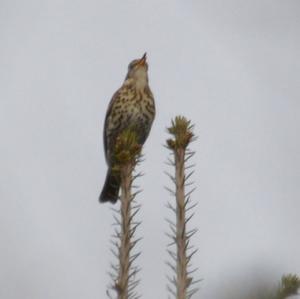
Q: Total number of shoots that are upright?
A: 2